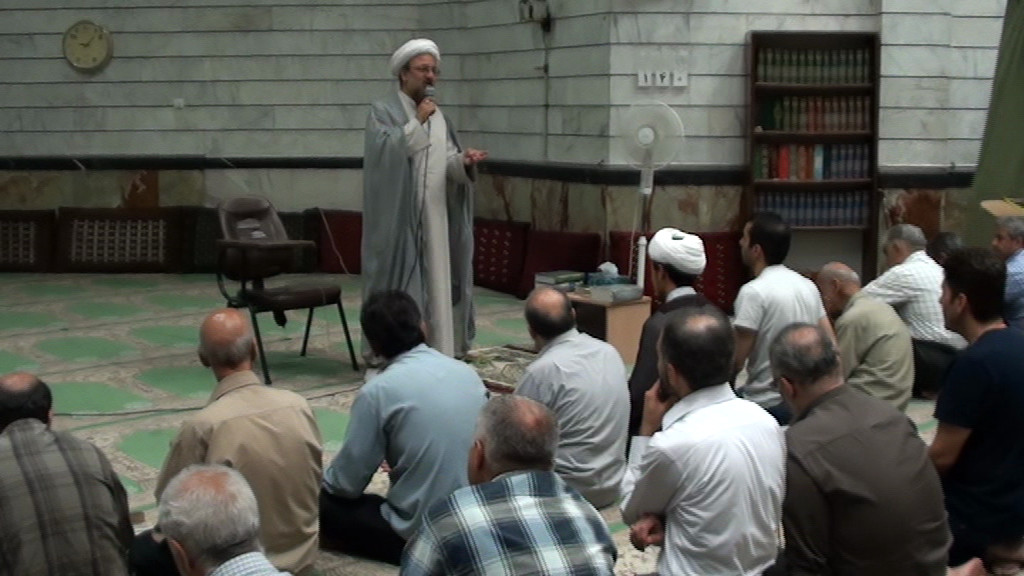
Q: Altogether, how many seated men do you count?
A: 15